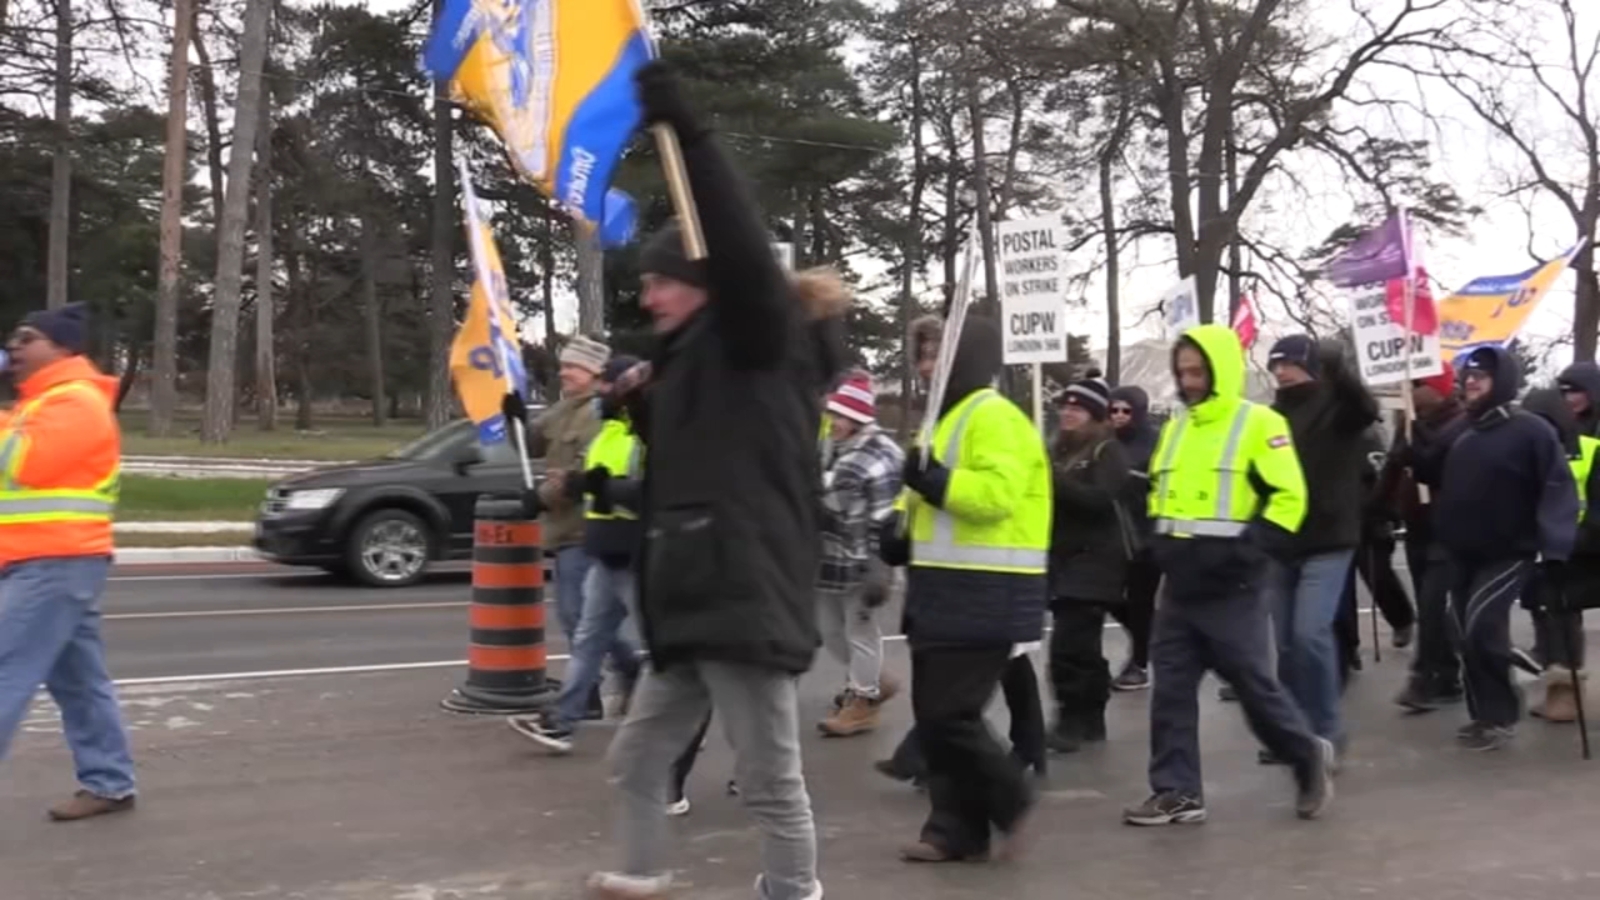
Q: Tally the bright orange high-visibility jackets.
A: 1